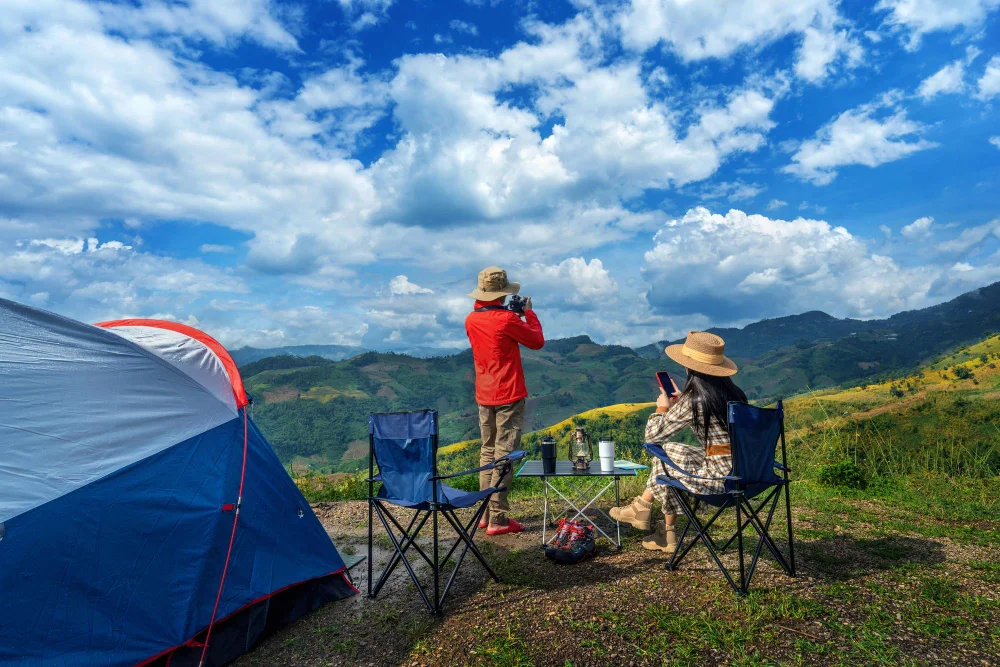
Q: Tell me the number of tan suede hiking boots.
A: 2